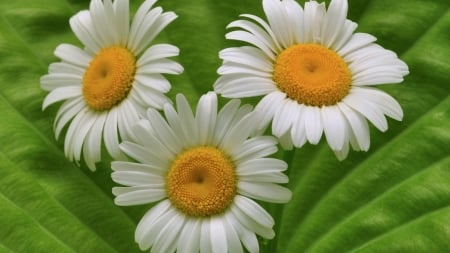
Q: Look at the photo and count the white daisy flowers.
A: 3